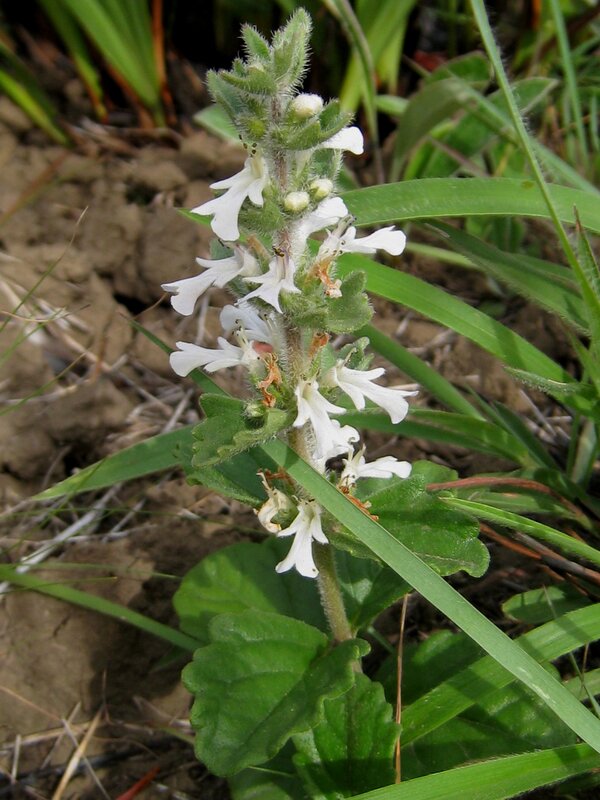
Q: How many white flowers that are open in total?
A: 13